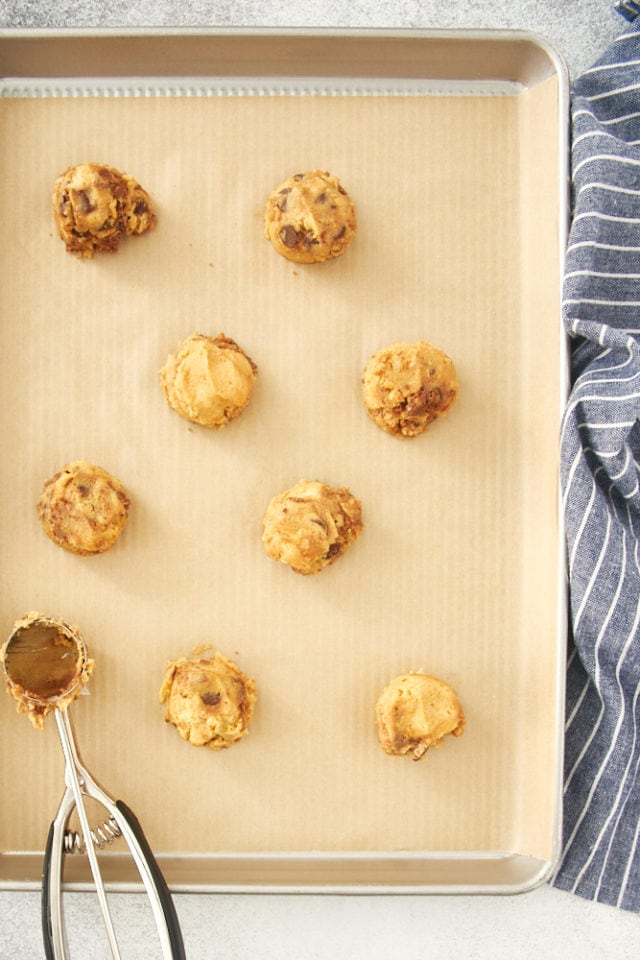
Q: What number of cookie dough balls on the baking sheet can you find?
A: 8